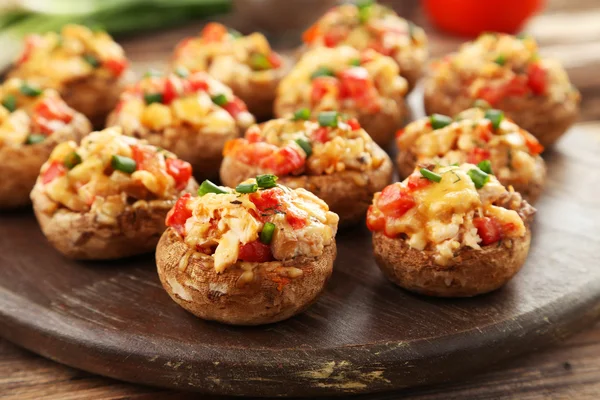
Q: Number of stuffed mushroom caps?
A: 12